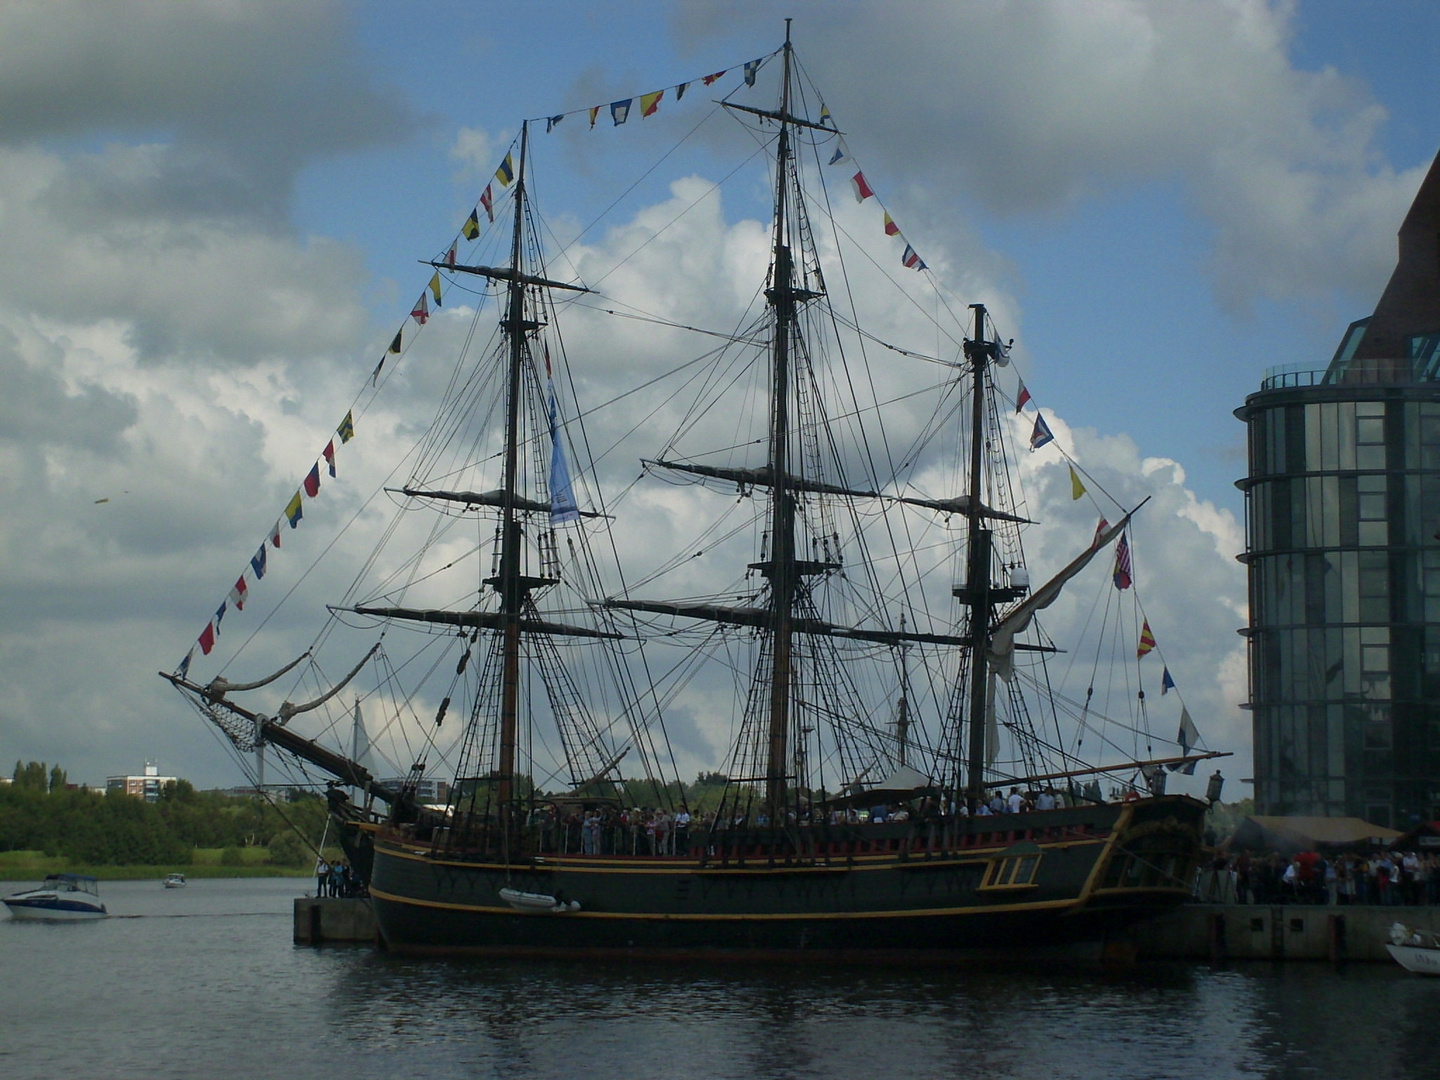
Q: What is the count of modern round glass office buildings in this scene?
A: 1